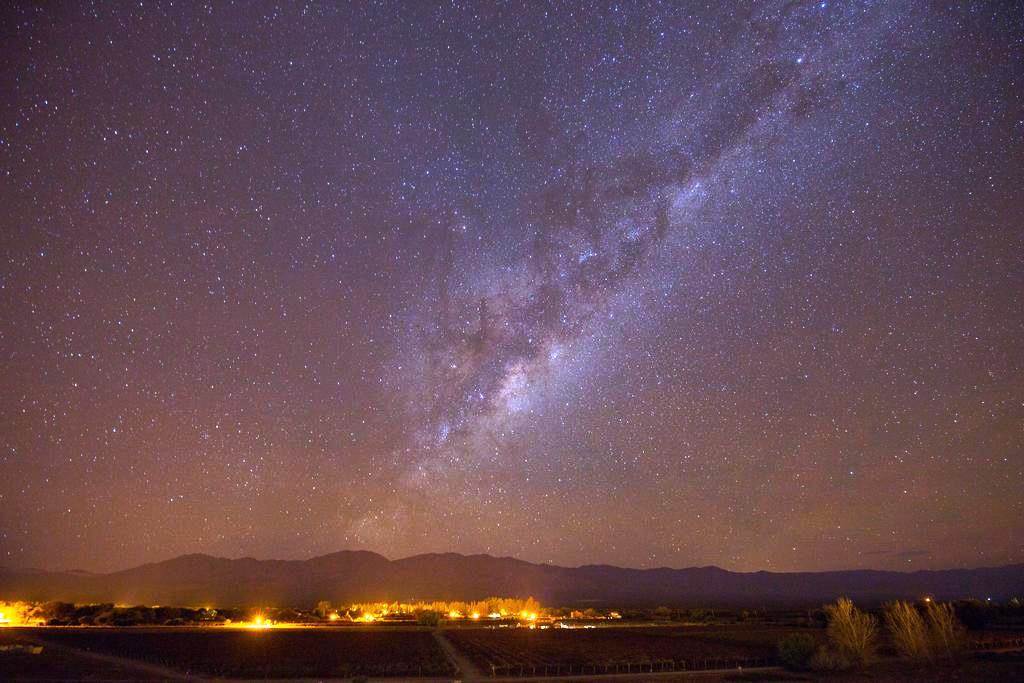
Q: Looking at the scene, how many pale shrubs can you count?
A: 3